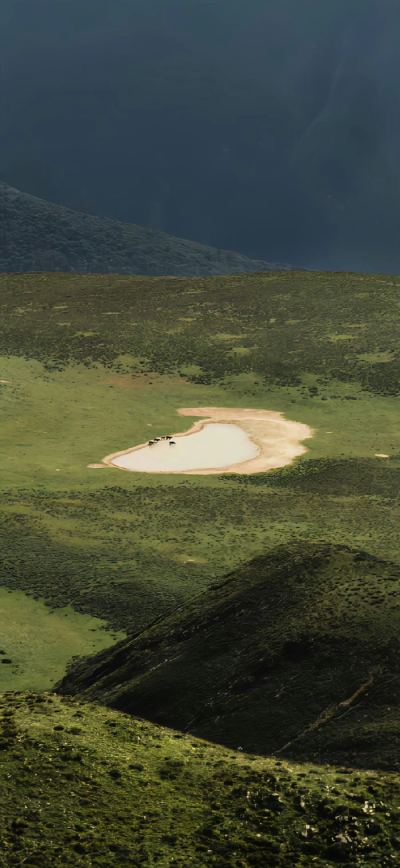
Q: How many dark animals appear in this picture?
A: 5